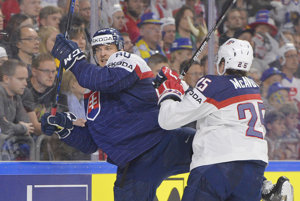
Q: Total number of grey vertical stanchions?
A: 2